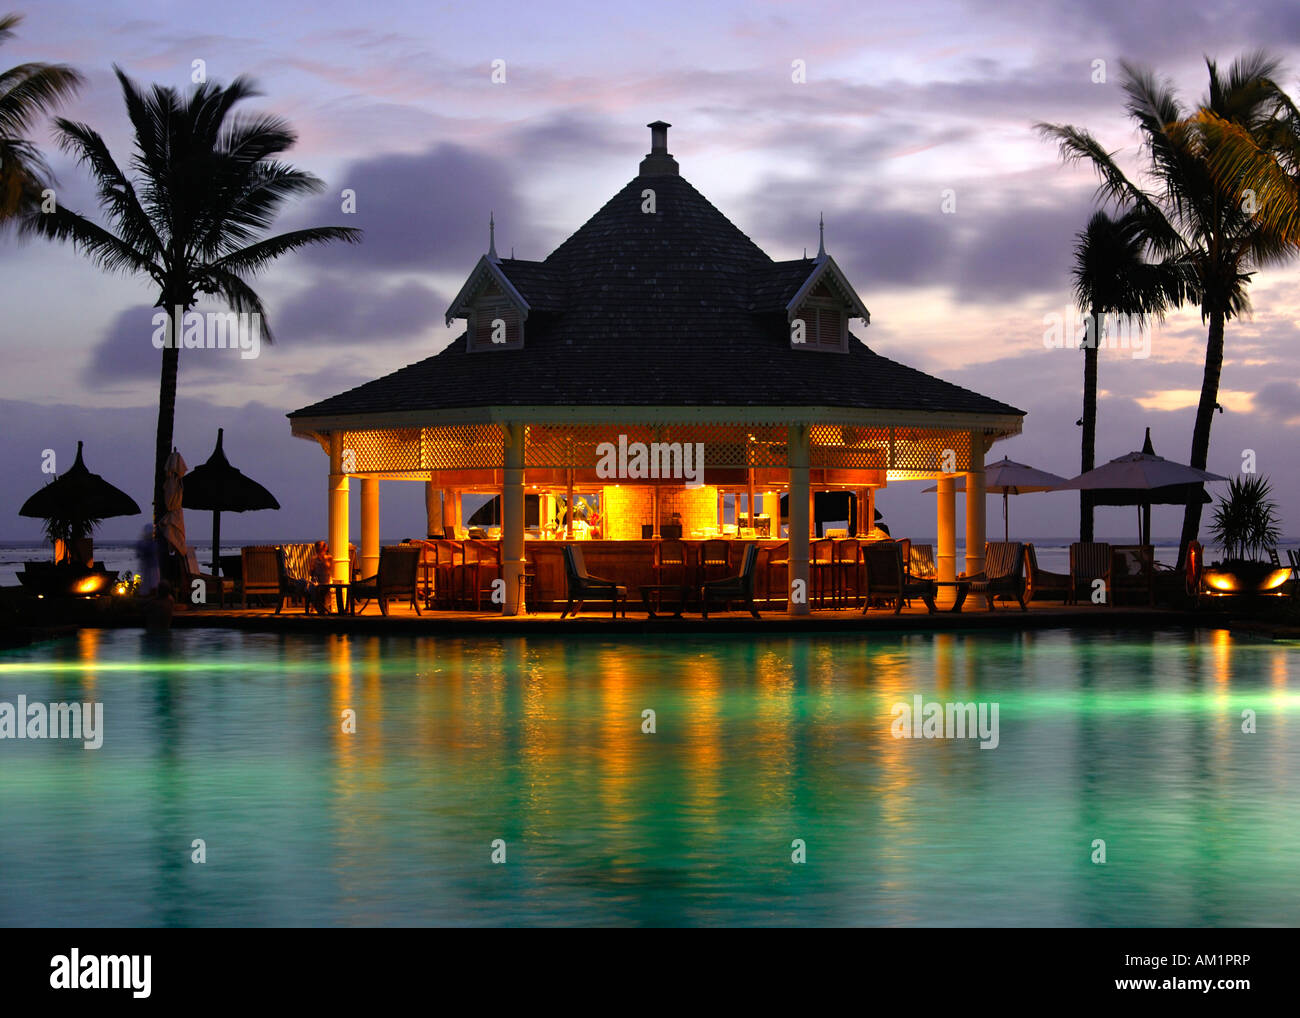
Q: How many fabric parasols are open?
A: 2